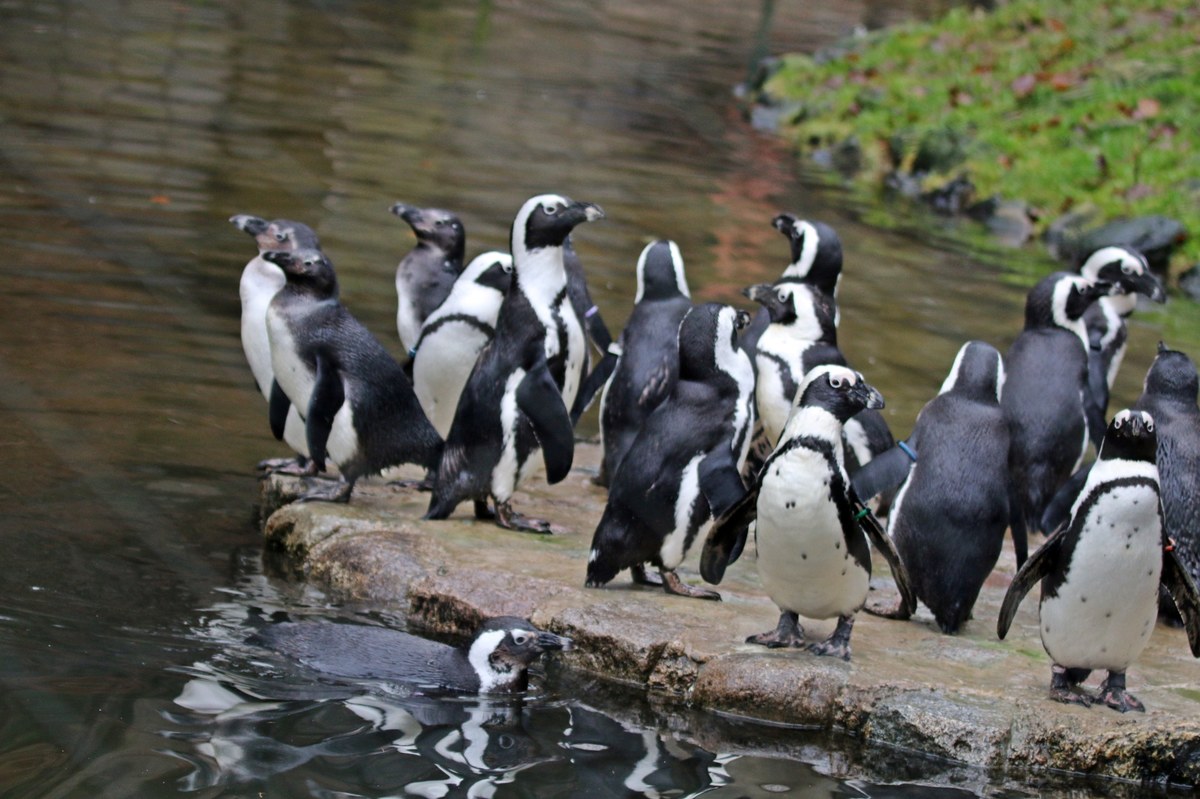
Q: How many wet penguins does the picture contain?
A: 1